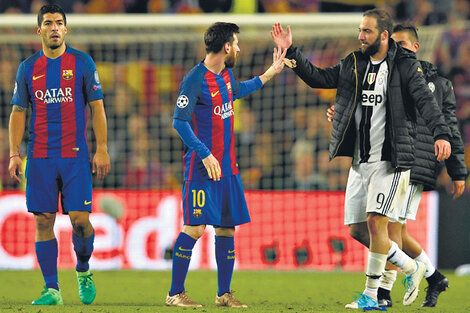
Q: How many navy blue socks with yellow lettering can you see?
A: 2